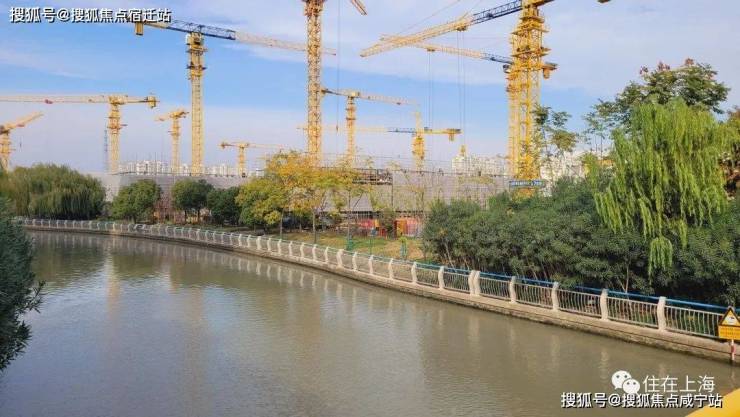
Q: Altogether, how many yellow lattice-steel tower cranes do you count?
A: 10